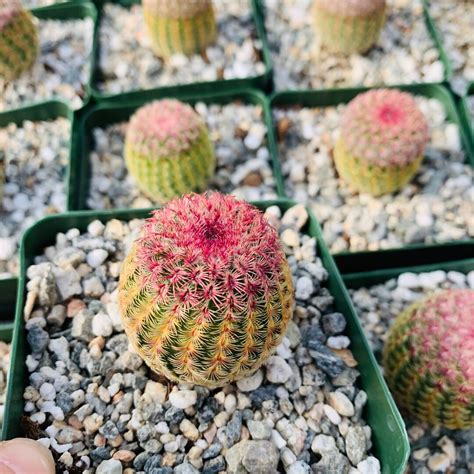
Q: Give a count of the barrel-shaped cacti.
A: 7